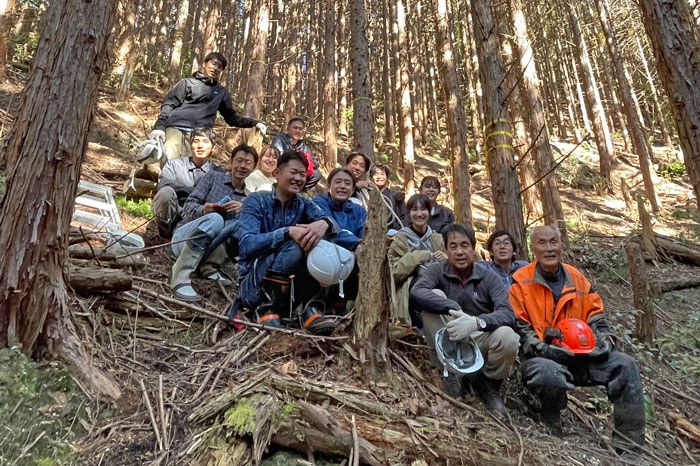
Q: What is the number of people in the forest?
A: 14